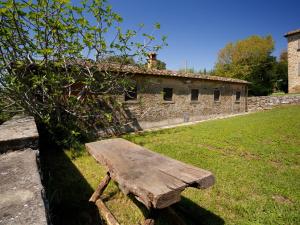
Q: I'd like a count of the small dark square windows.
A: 5